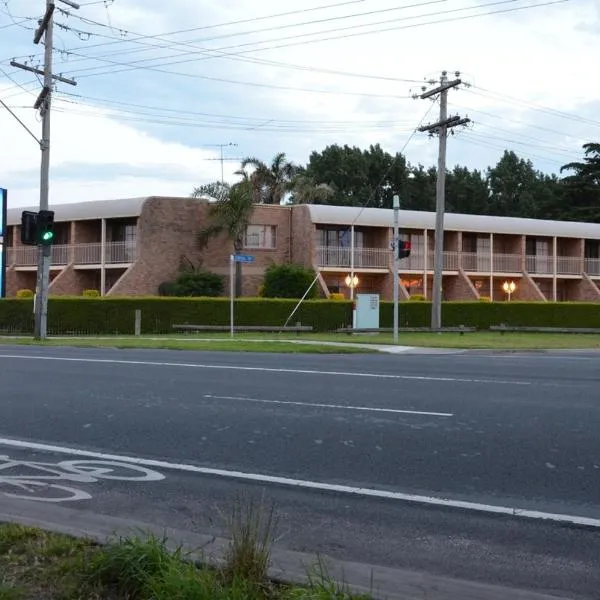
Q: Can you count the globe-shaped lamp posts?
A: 2